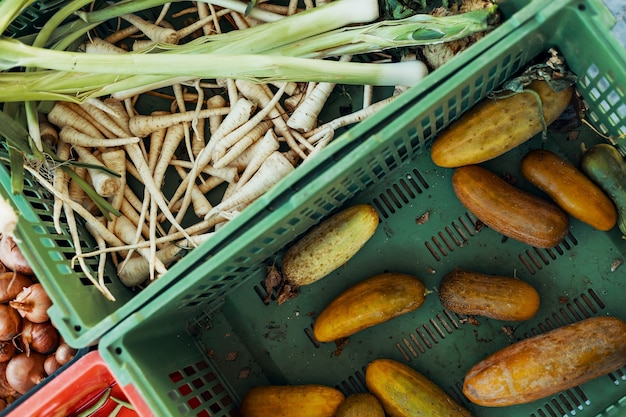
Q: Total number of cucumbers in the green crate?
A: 11